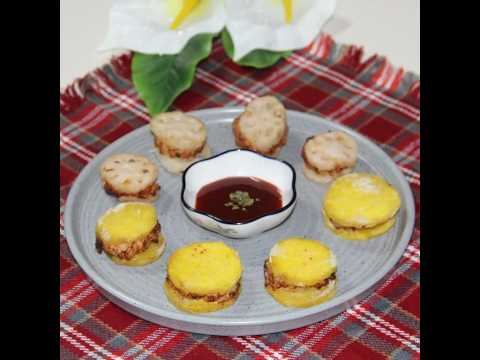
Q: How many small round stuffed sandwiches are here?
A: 8